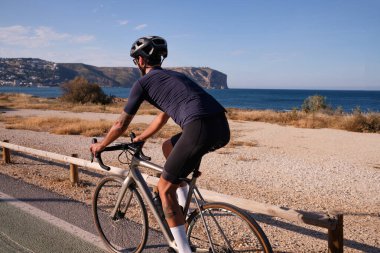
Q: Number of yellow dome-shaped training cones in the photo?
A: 0